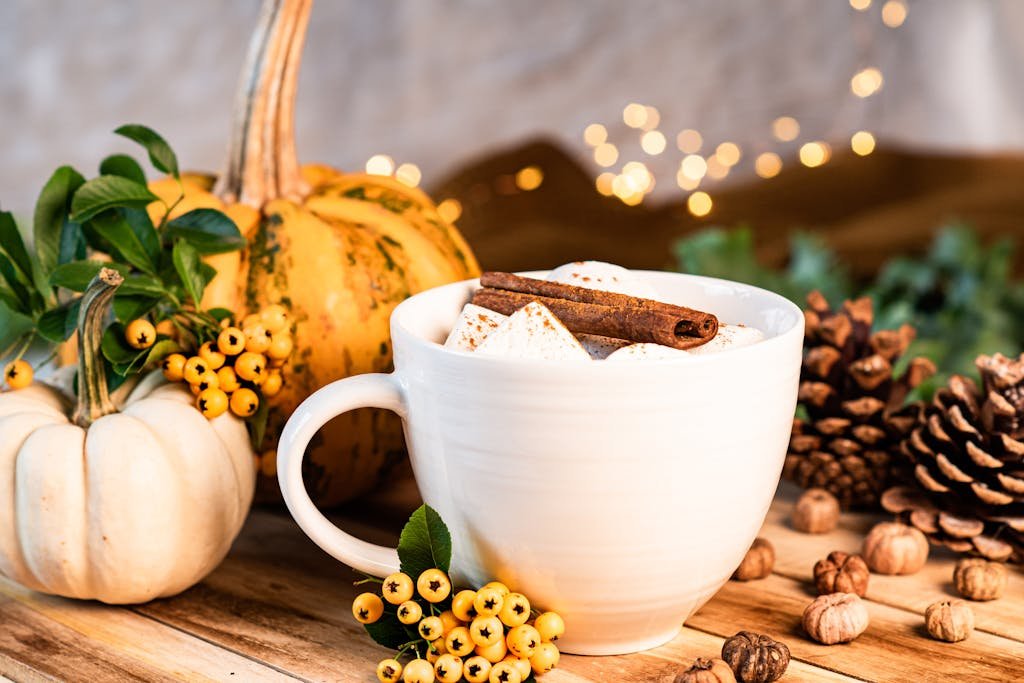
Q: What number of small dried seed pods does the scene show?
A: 9